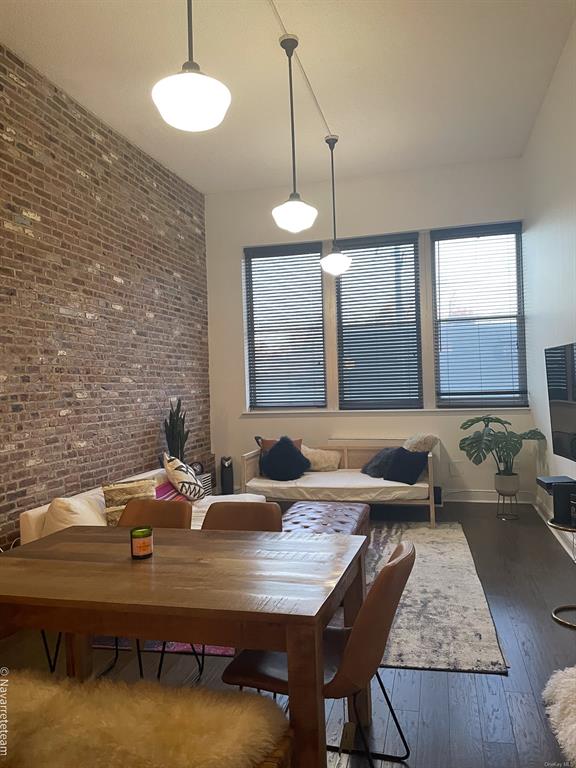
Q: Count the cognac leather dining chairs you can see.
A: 3